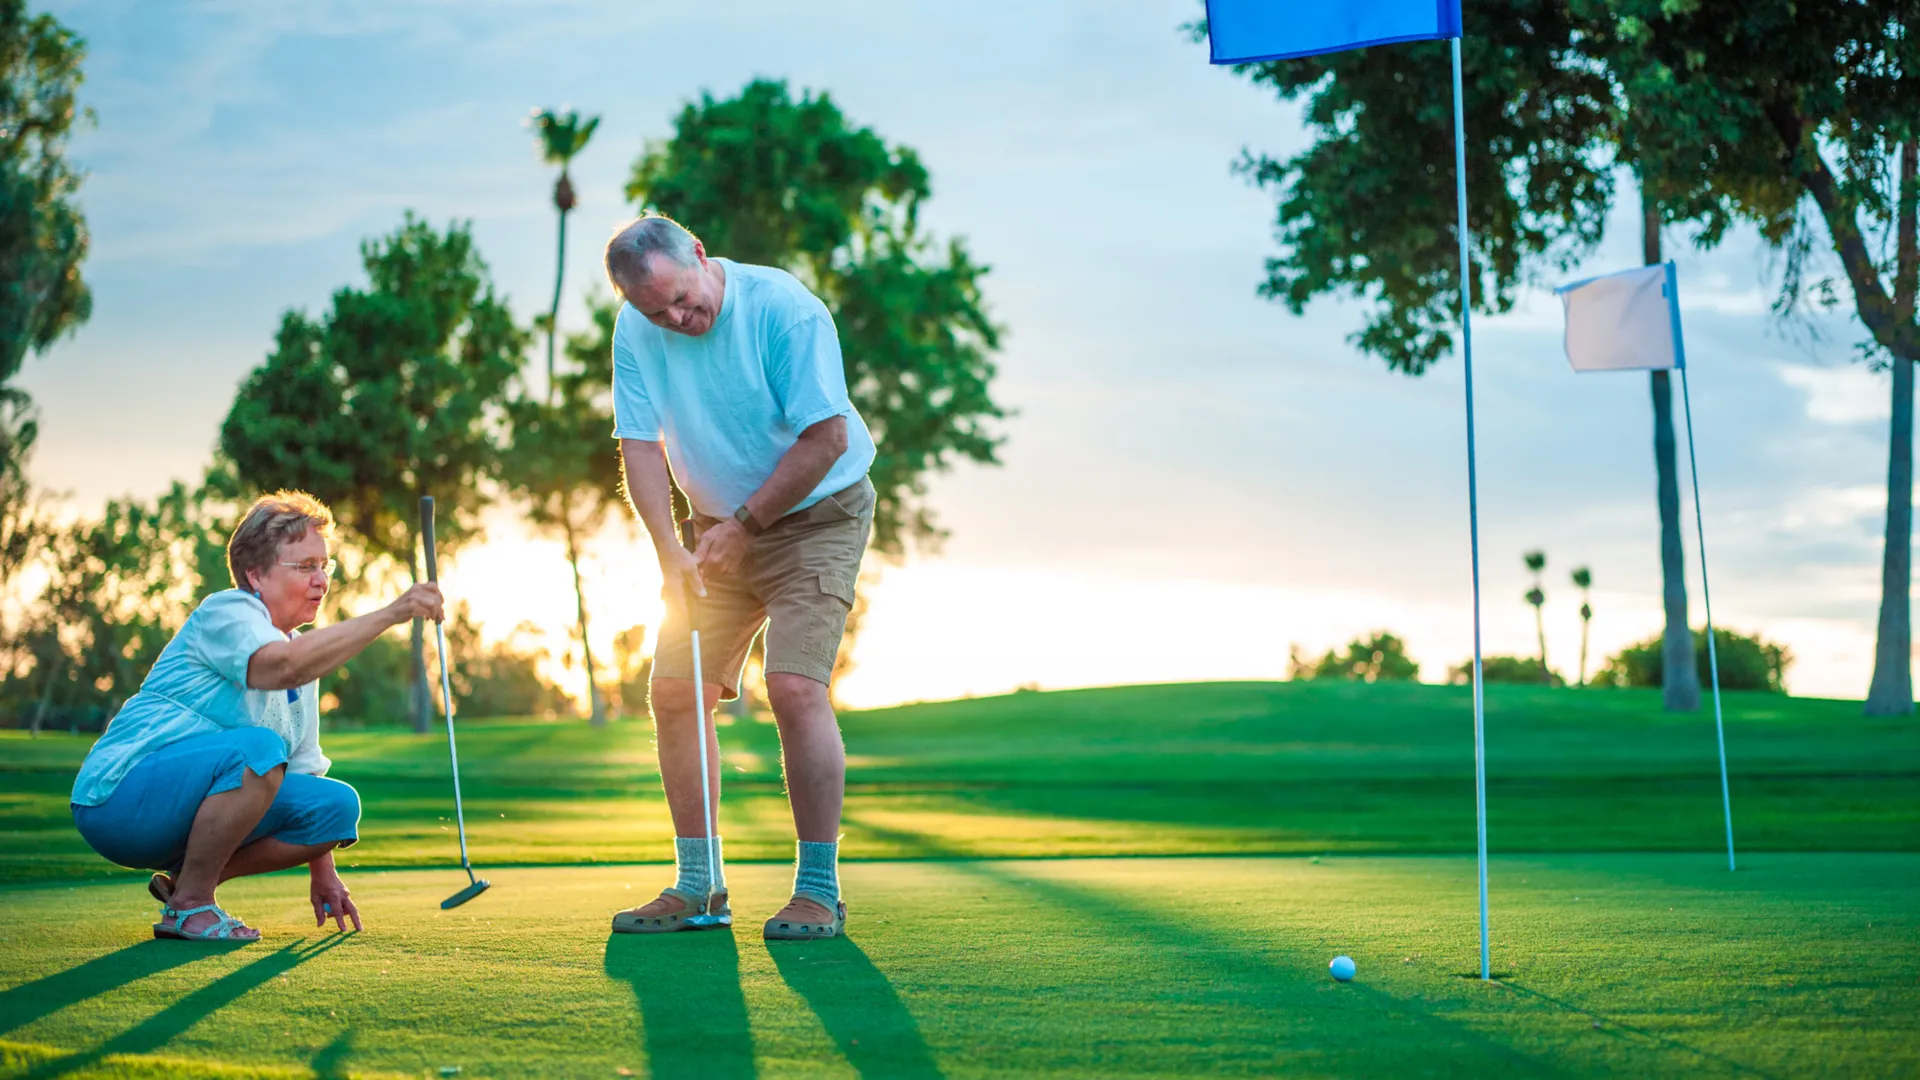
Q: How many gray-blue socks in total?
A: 2